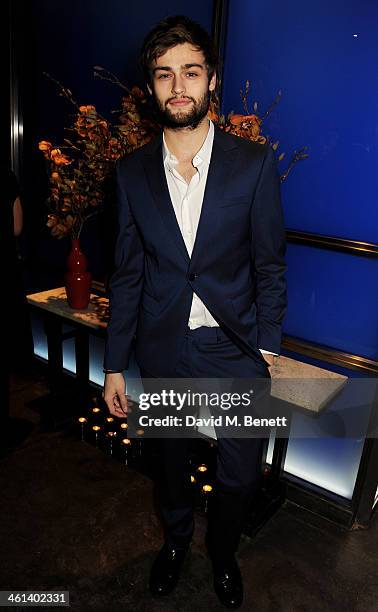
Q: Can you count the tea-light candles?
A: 11